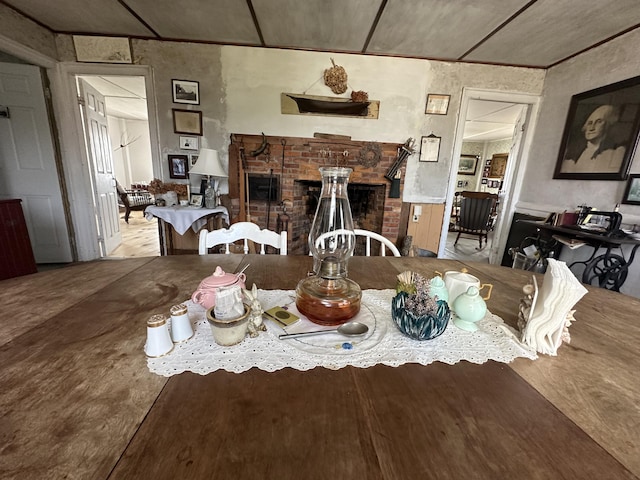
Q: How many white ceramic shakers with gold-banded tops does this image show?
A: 2